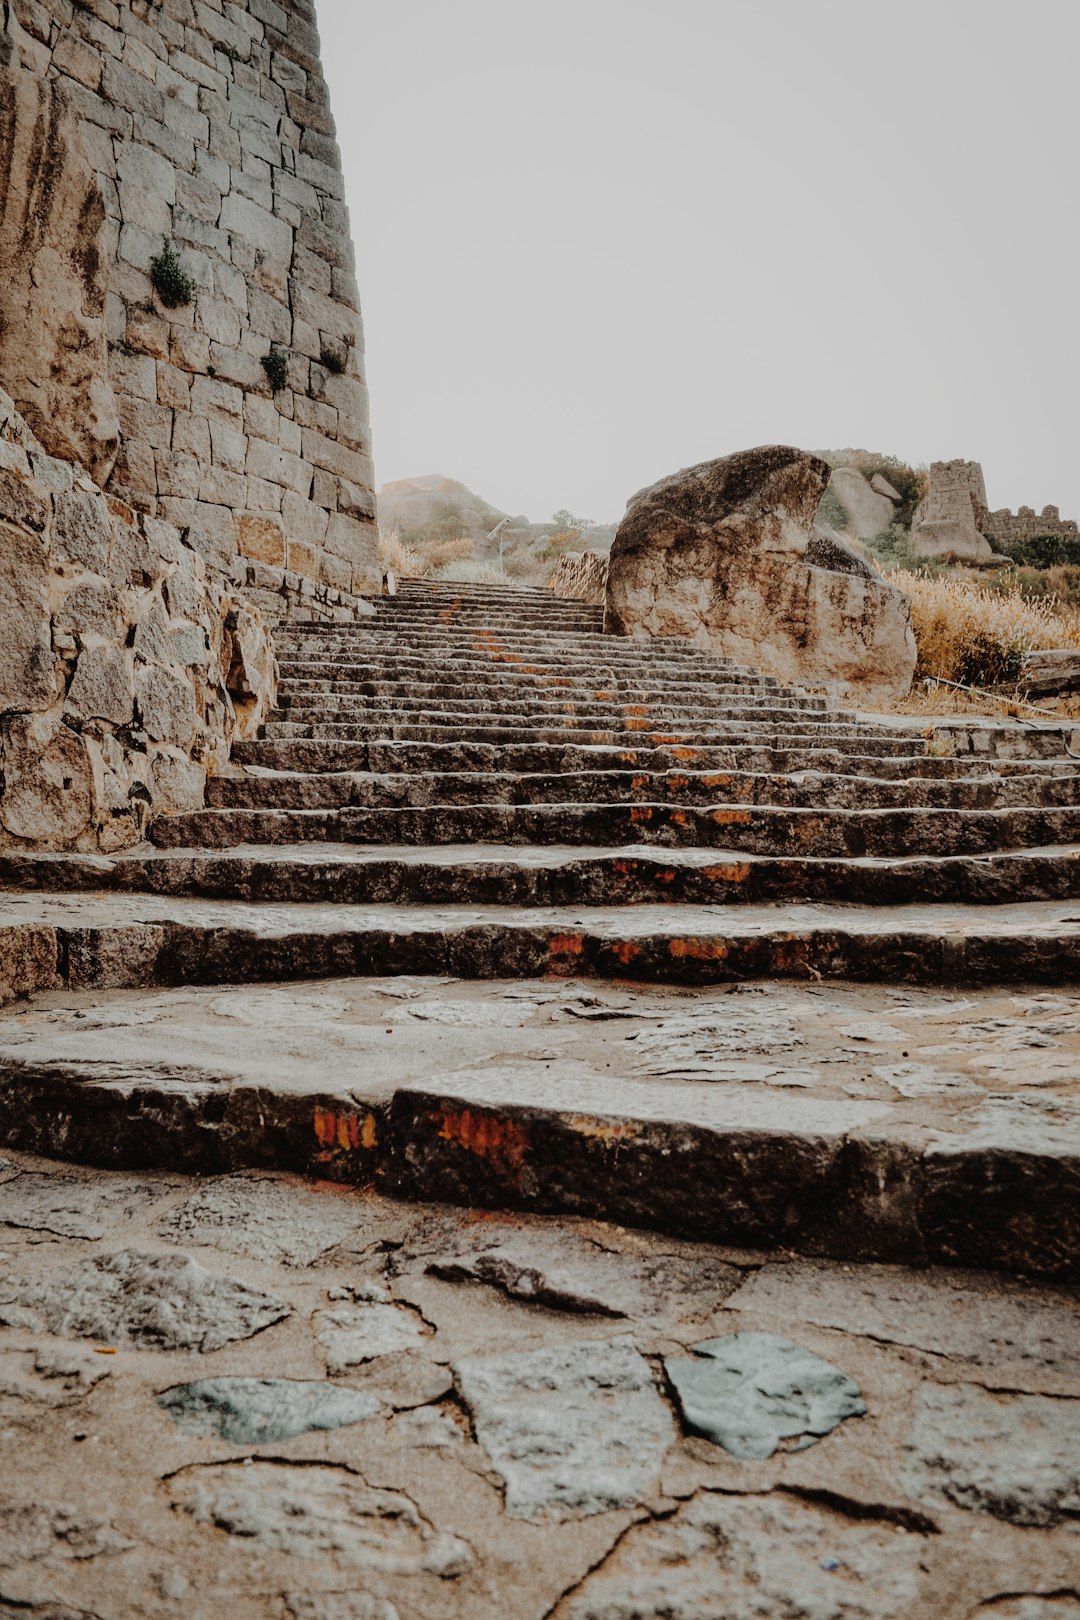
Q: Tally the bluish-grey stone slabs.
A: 2